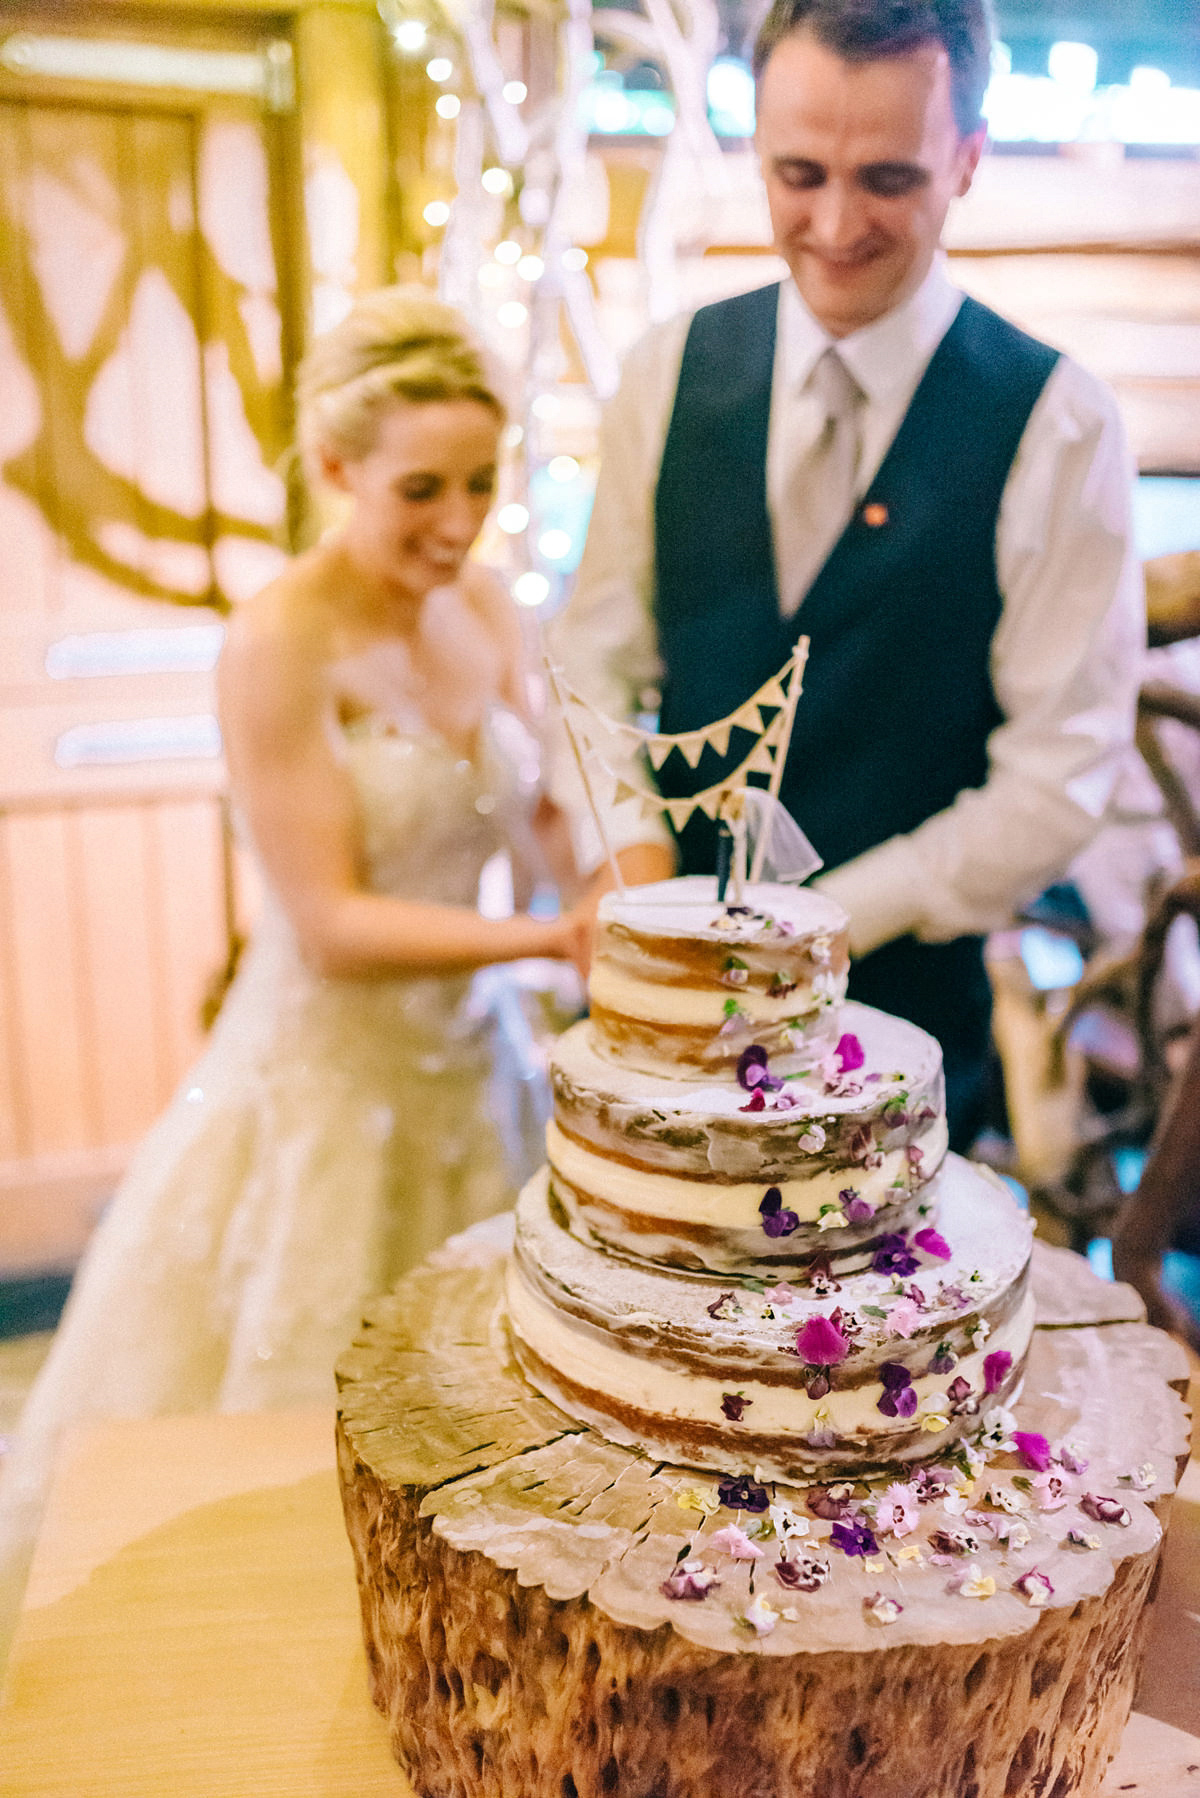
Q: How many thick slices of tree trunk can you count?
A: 1